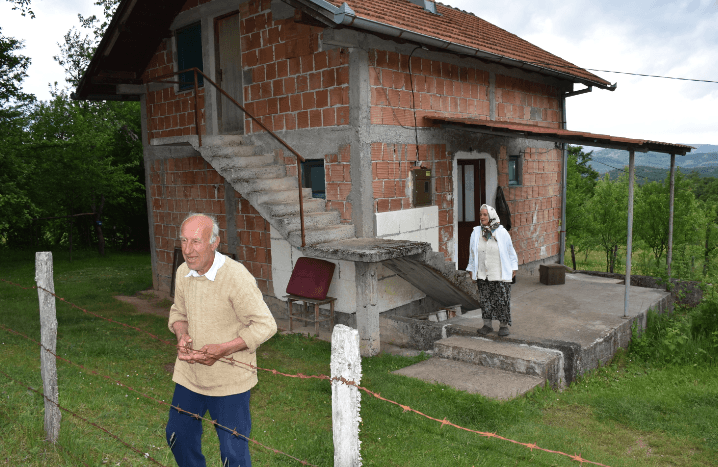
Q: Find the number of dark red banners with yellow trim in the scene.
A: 0